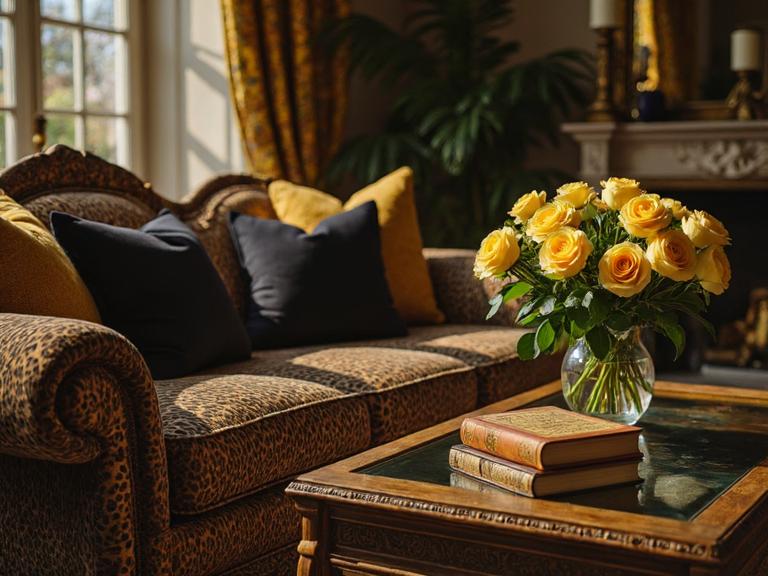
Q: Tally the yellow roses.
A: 12